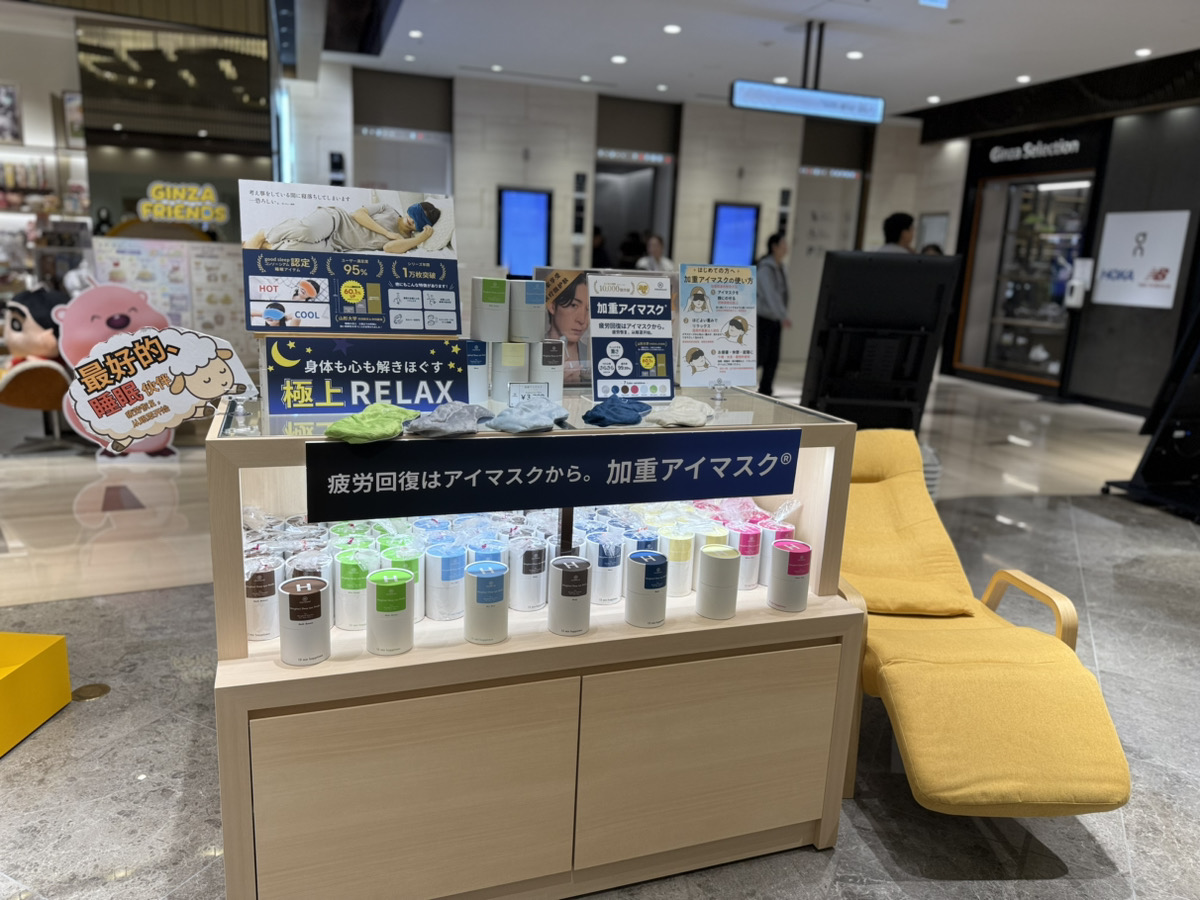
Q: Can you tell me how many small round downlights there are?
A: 12